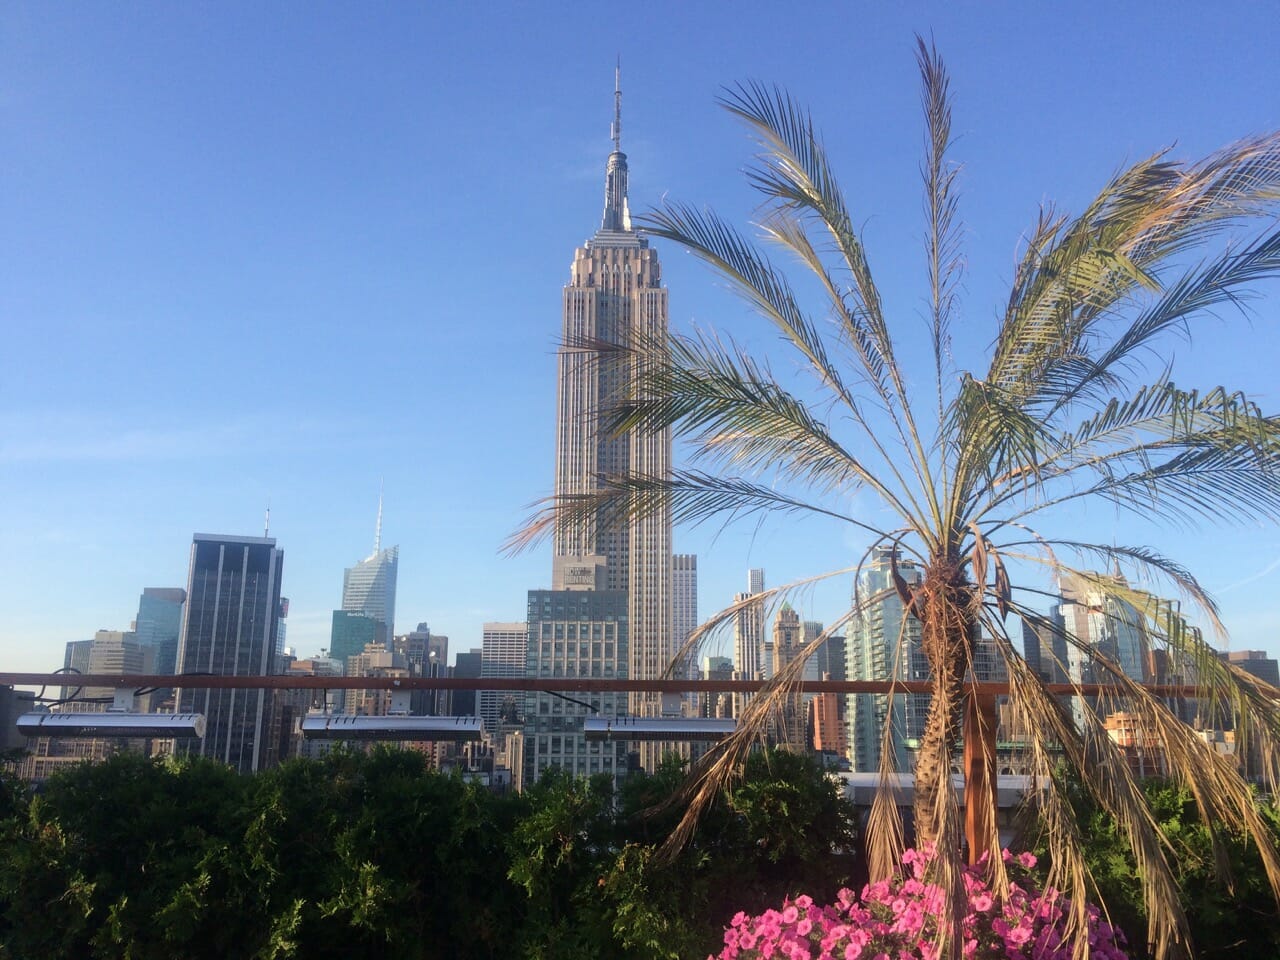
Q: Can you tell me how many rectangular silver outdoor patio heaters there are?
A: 3